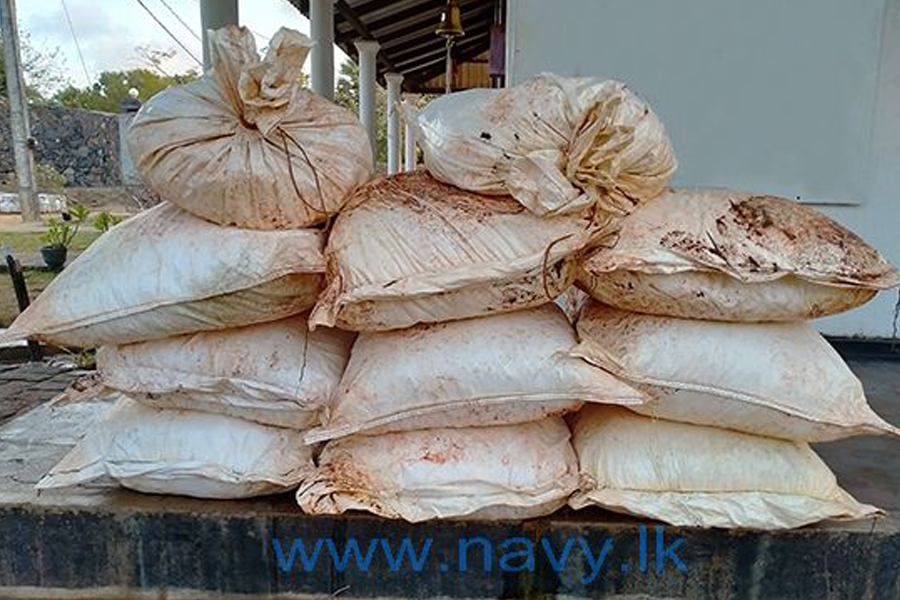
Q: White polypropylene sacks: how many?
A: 11